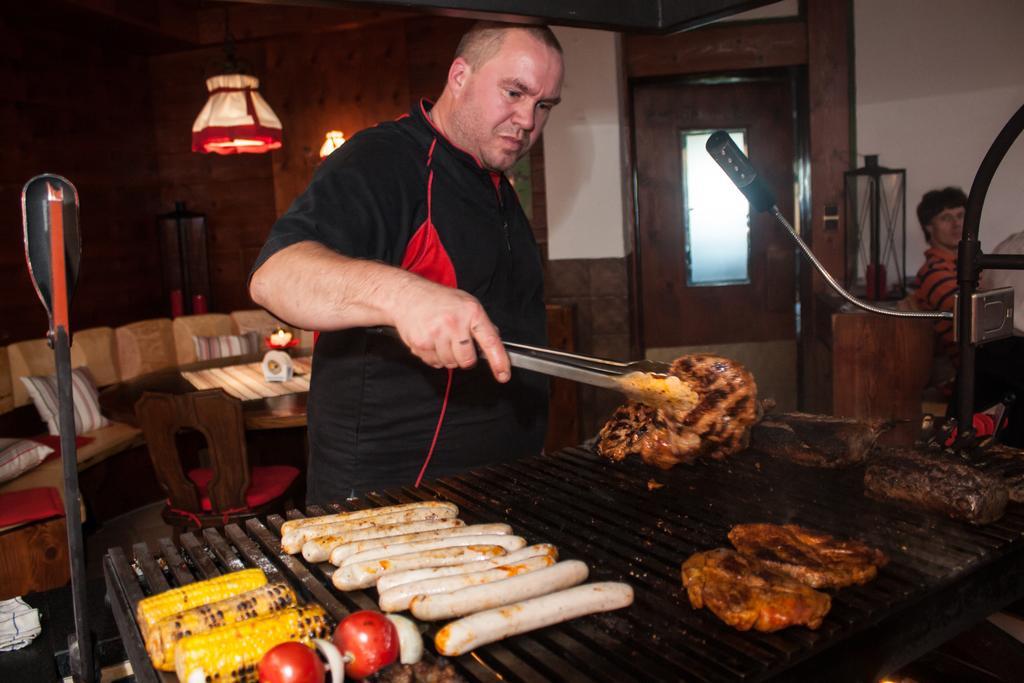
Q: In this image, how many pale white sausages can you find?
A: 10